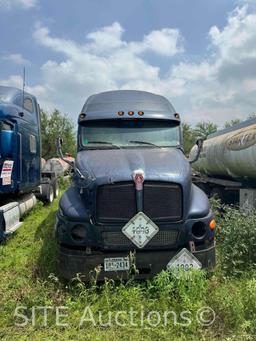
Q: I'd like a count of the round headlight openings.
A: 2